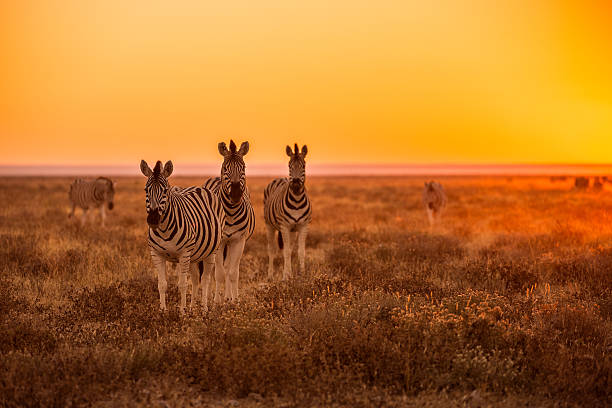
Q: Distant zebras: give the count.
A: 2